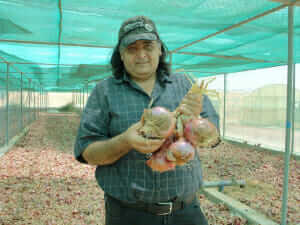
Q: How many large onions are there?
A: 4